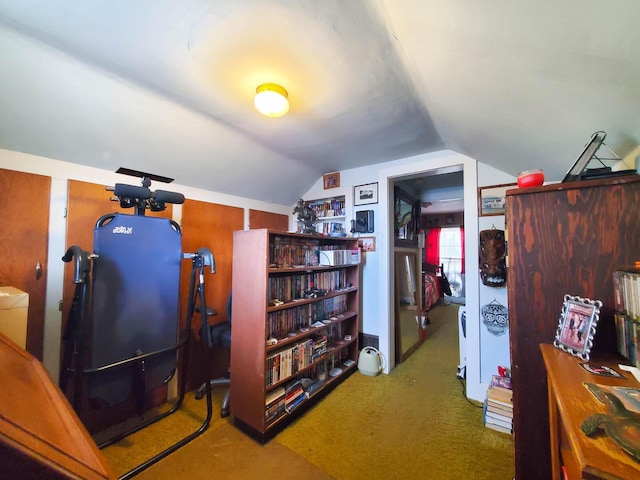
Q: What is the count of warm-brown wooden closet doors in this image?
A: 4